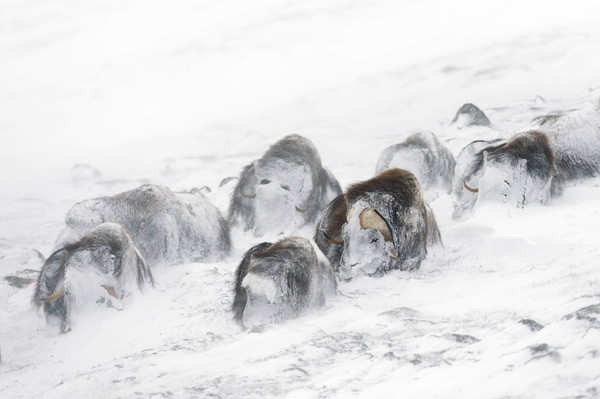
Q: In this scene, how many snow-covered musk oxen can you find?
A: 8